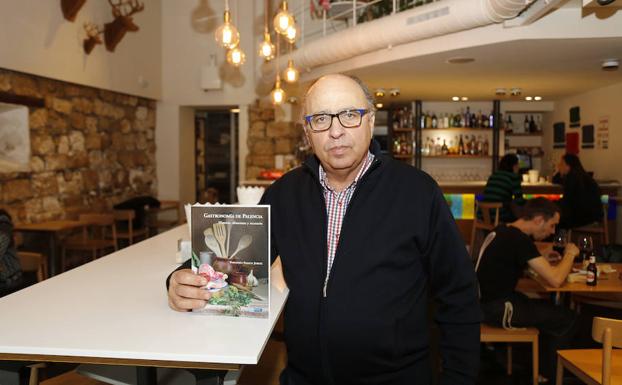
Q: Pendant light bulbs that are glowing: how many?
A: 7